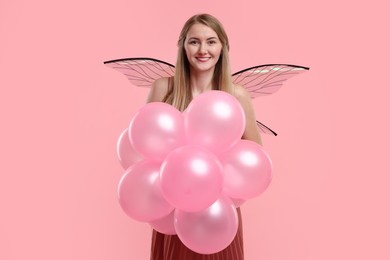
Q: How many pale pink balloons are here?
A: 9